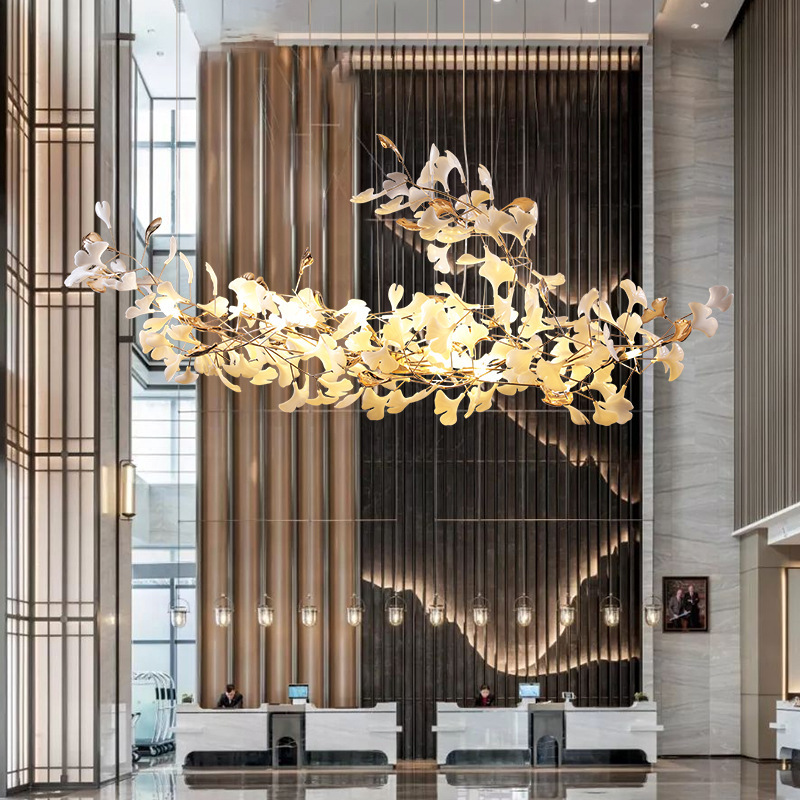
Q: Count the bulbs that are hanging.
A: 12